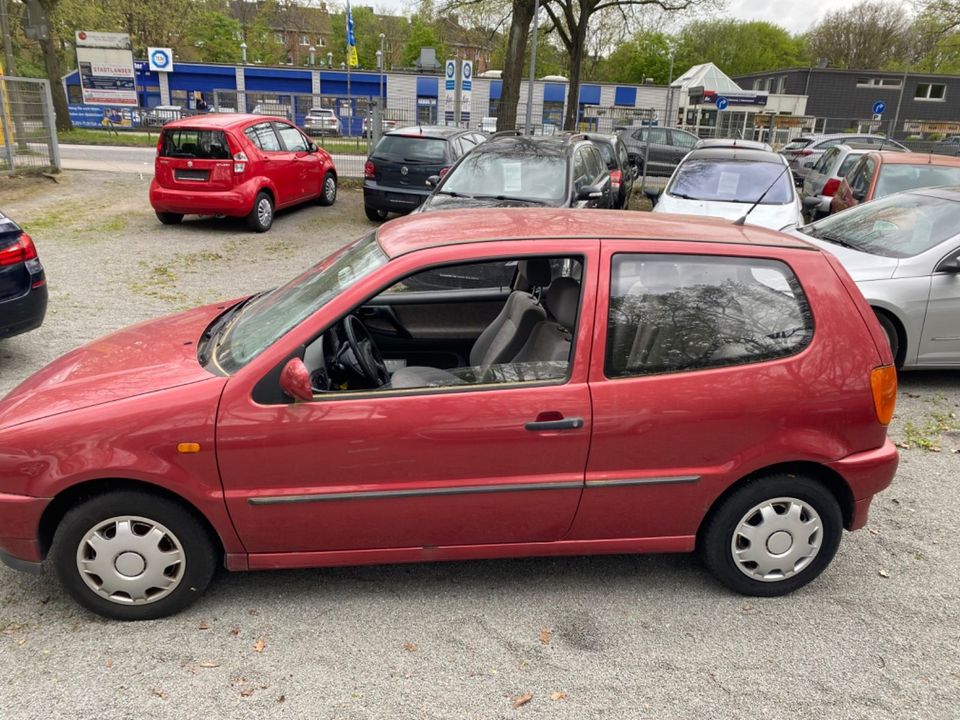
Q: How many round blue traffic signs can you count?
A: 2